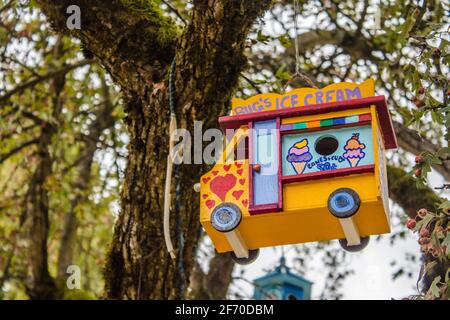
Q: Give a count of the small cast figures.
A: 0